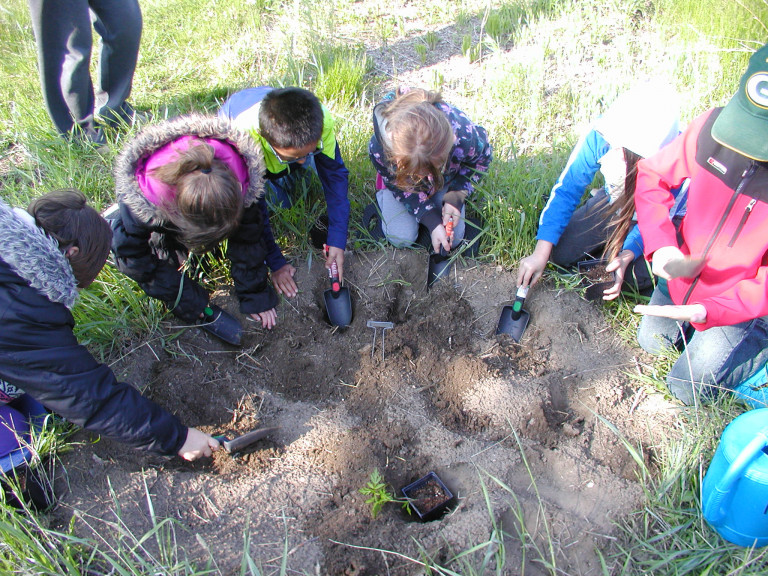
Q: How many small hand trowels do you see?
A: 5